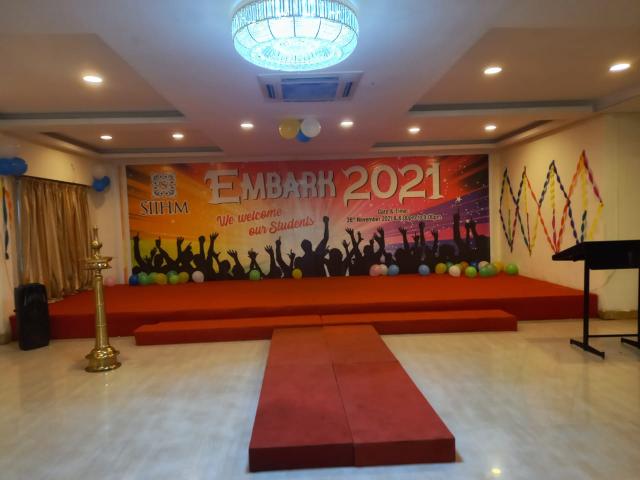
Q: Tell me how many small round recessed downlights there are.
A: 9